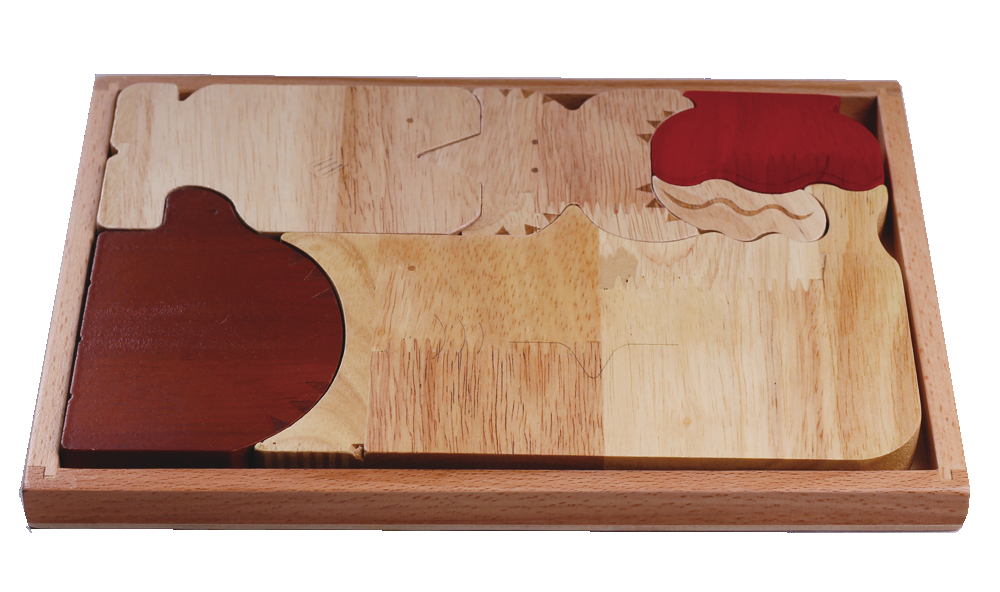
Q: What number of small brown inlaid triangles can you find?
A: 12